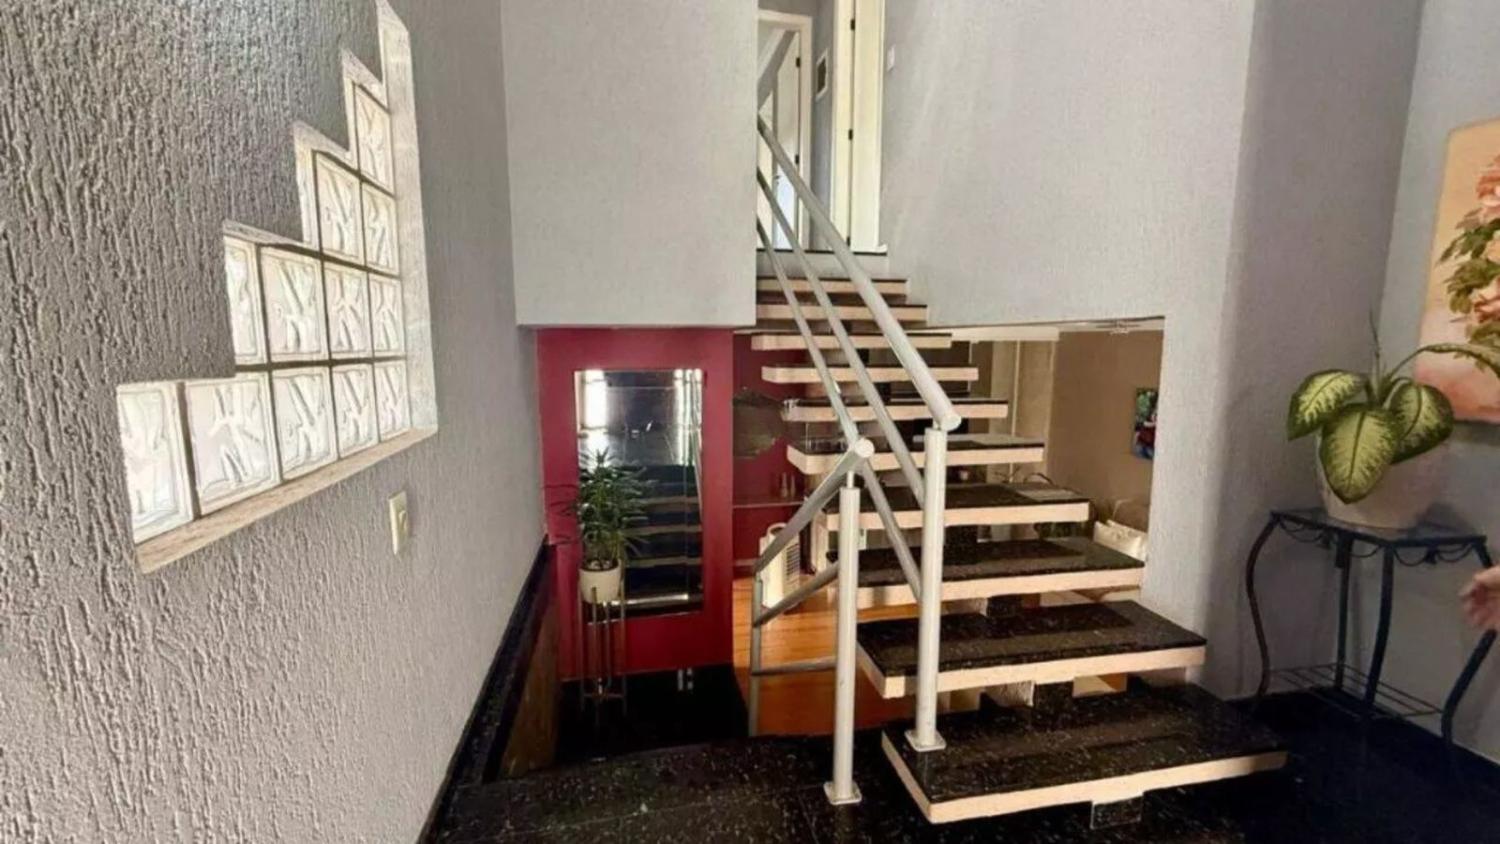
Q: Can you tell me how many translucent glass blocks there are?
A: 12